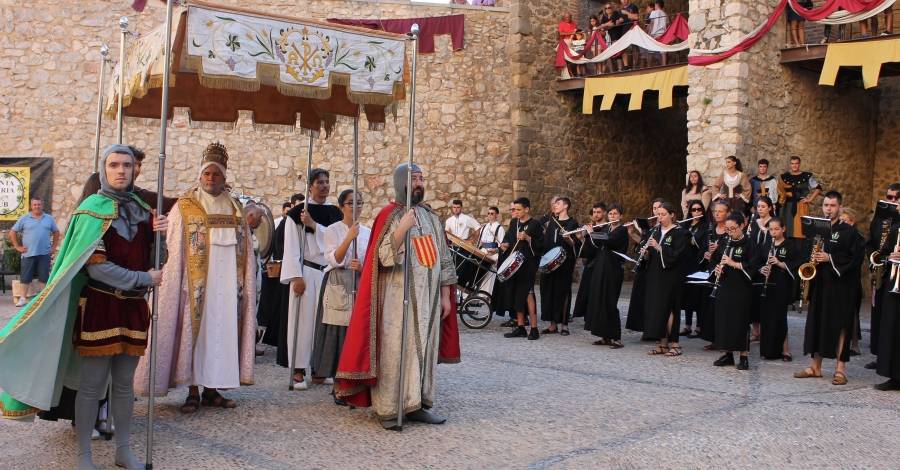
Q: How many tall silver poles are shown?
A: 6